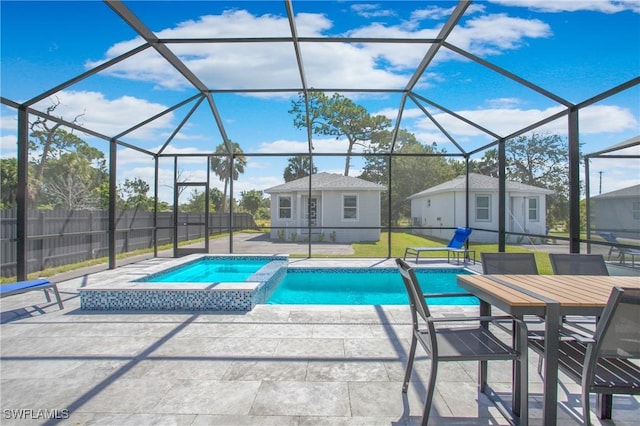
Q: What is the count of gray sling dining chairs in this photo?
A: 4